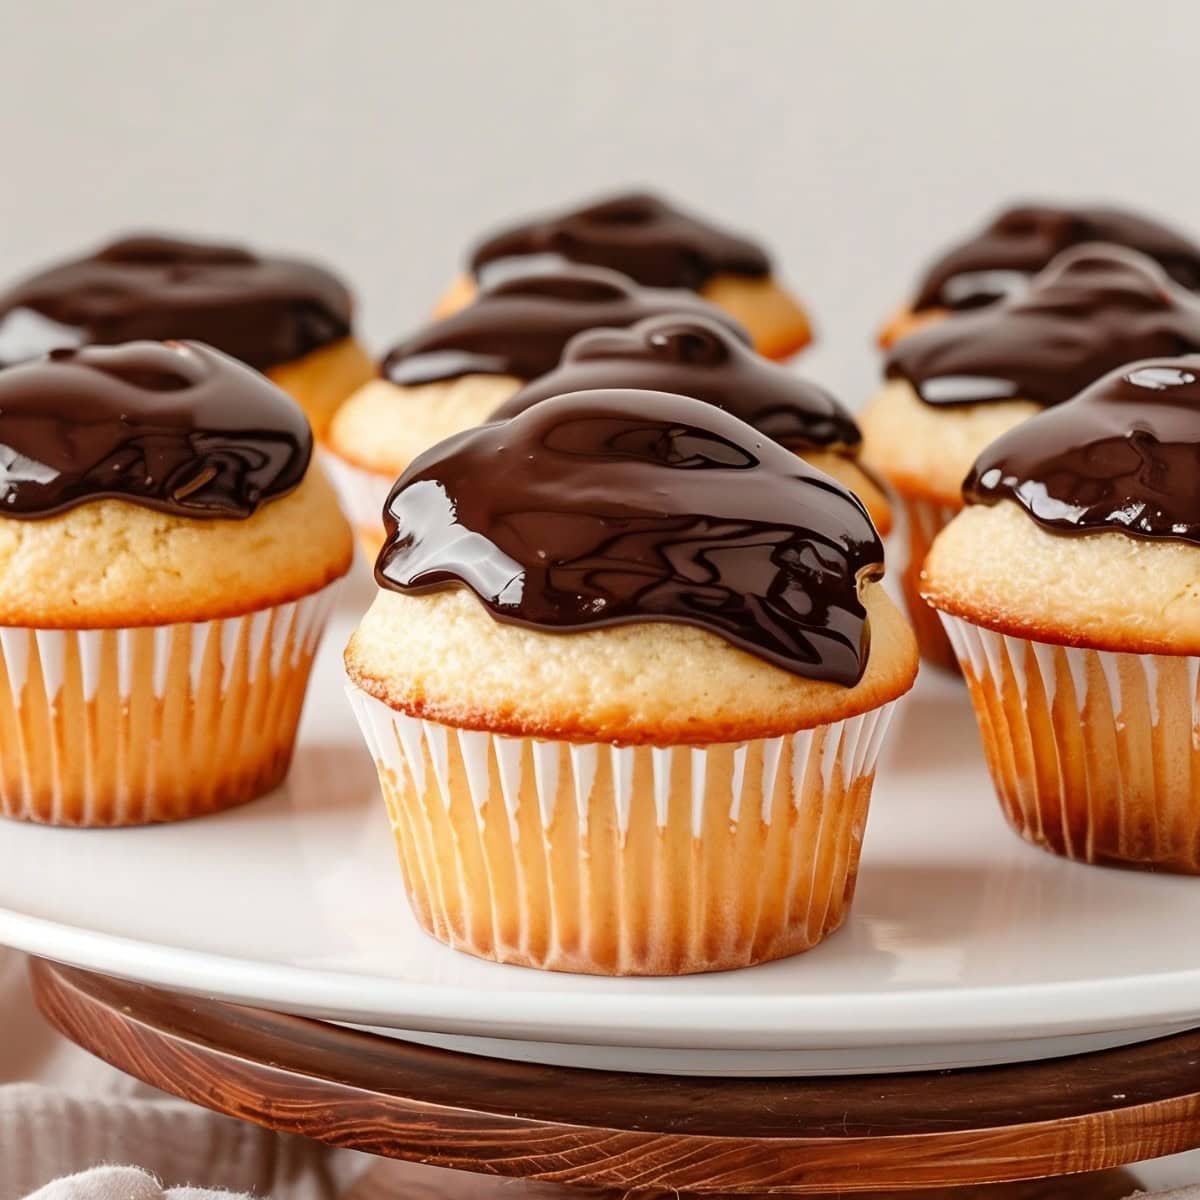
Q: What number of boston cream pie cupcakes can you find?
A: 9